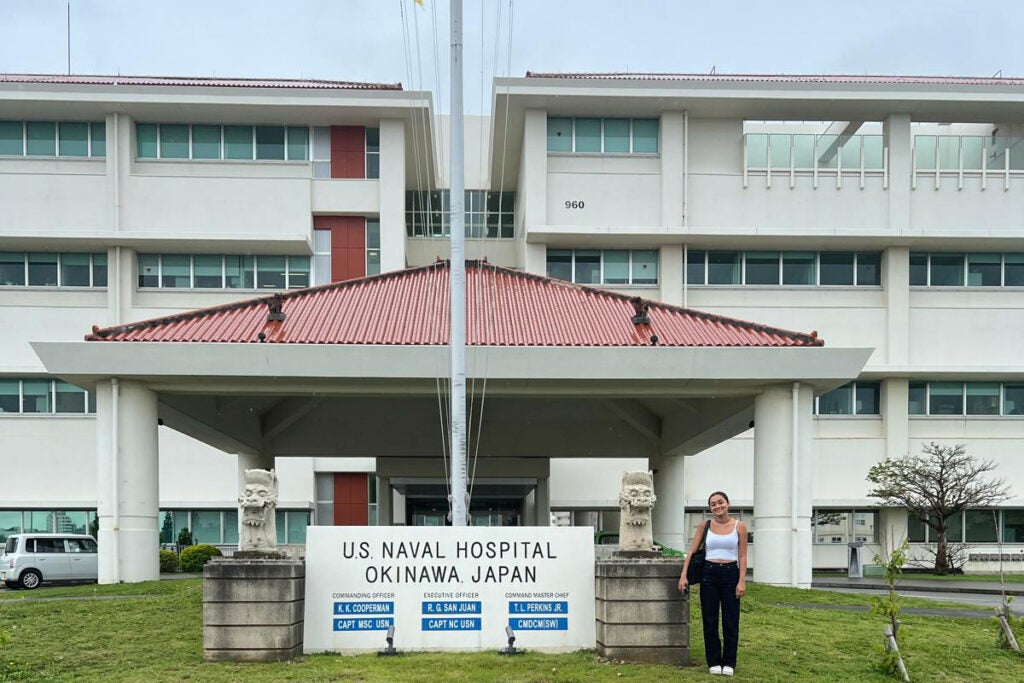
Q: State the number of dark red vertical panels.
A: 3